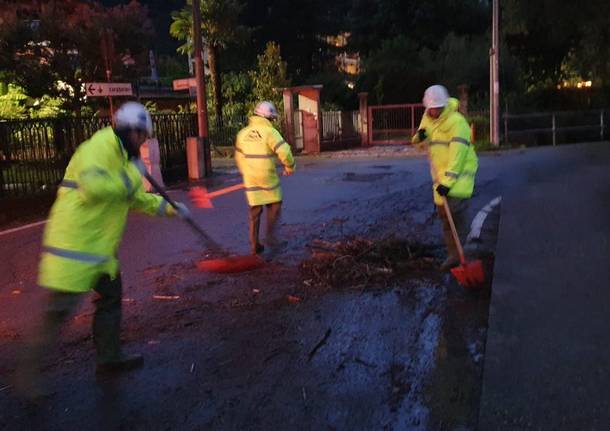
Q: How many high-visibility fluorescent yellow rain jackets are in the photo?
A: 3